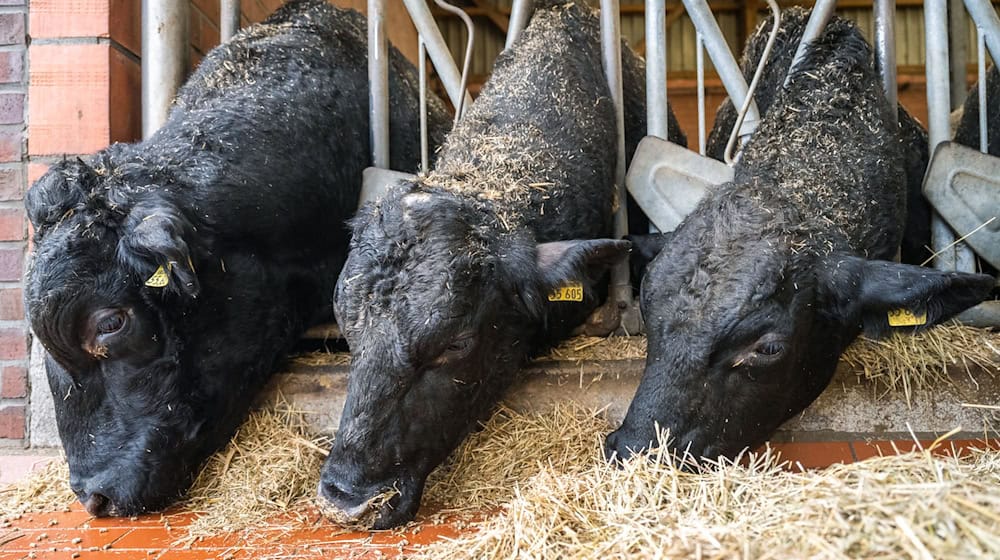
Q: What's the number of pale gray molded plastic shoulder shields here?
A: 3